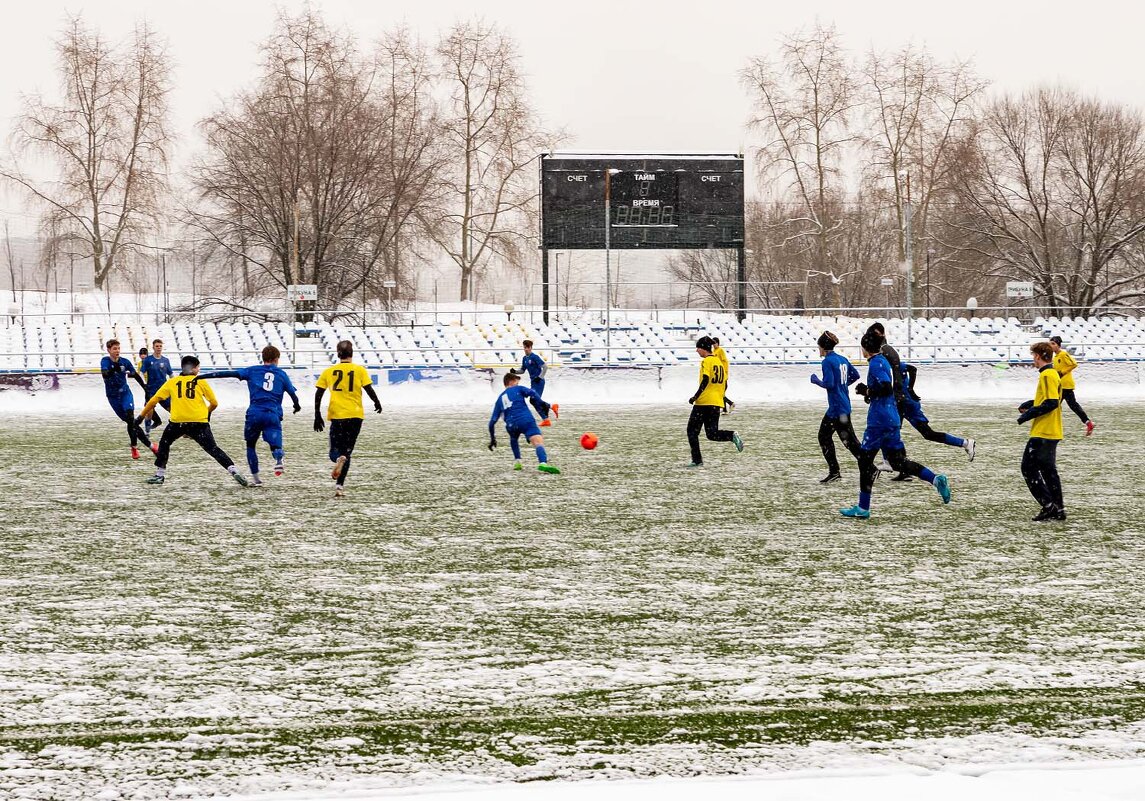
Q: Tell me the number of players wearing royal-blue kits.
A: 8